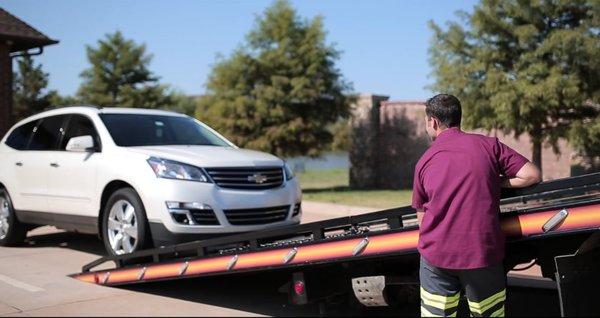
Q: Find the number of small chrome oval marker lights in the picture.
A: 7